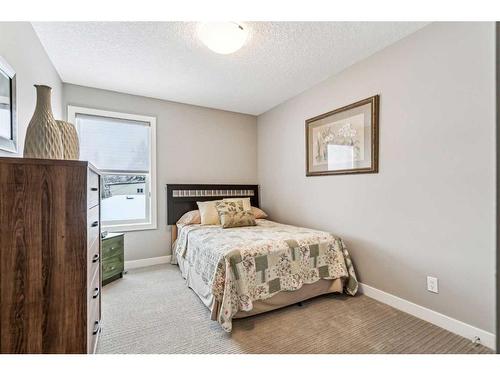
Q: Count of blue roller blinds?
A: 1